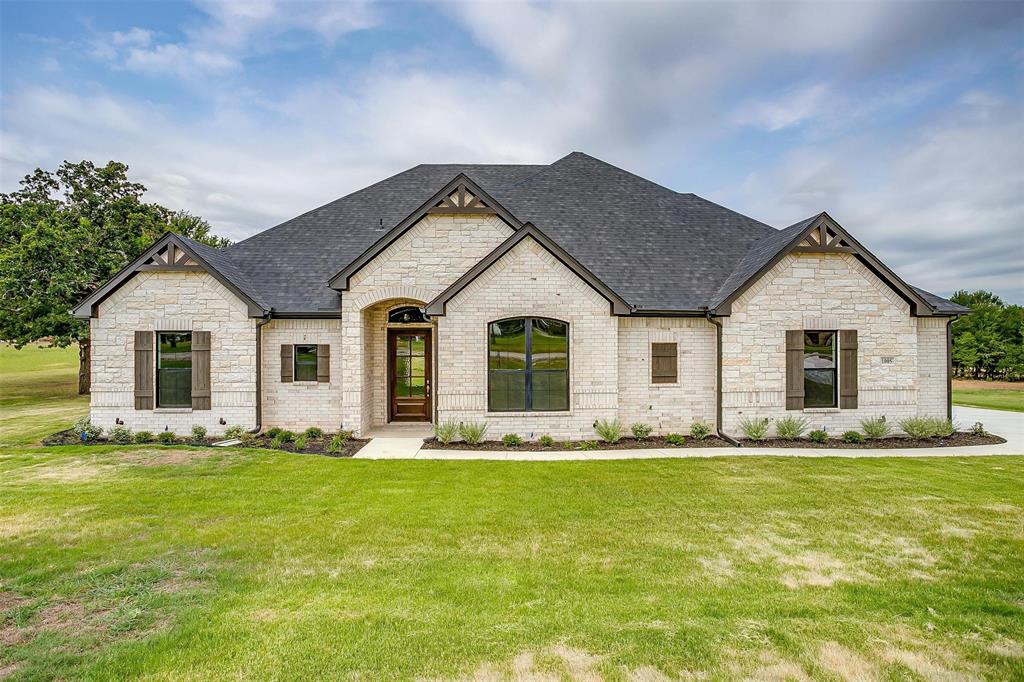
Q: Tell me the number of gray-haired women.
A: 0